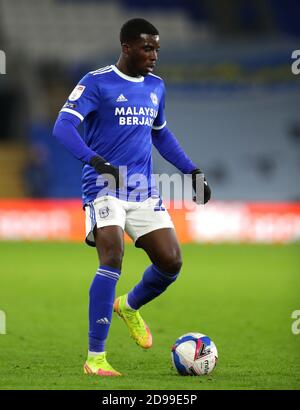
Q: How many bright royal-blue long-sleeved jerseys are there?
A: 1